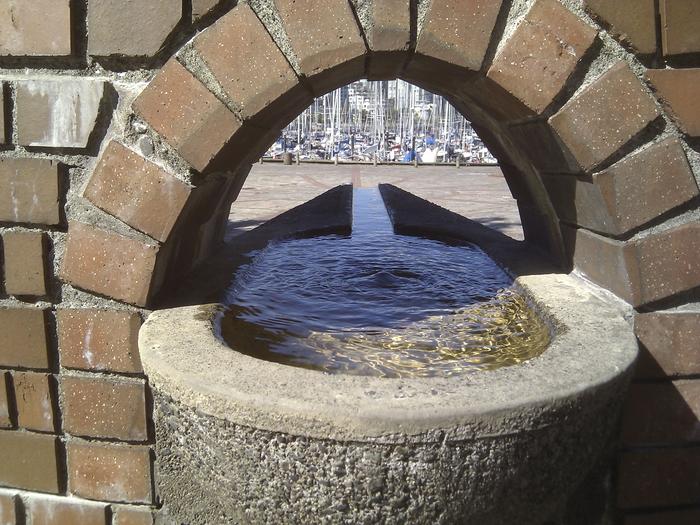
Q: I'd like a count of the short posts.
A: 6